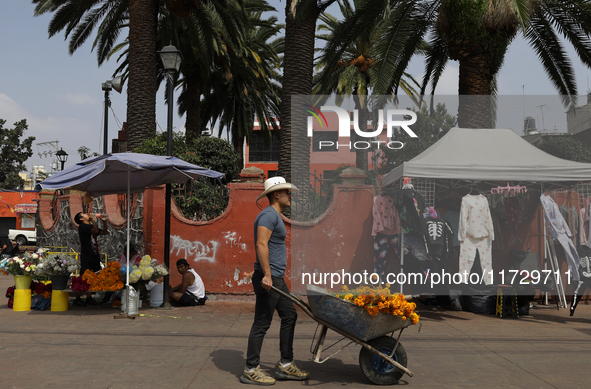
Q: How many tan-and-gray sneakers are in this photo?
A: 2